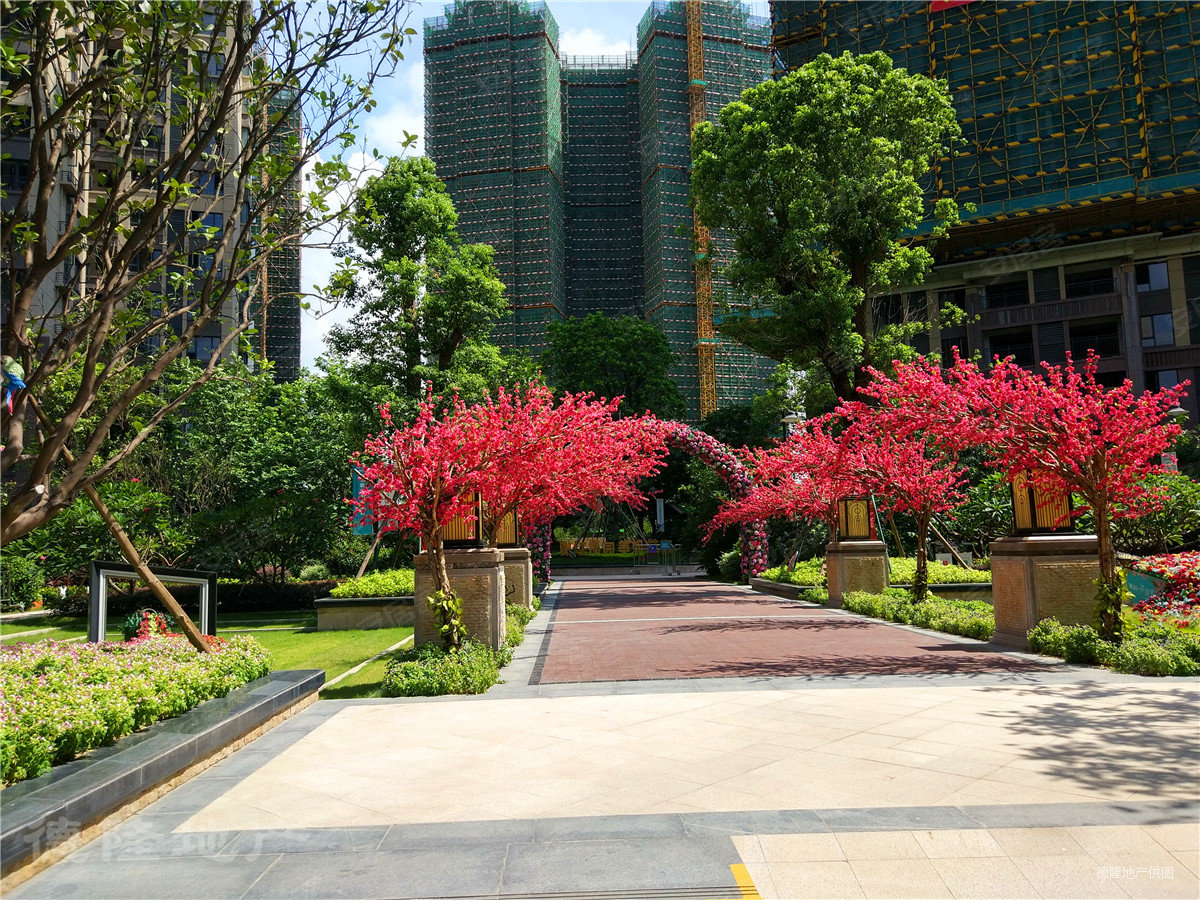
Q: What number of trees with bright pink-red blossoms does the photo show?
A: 5